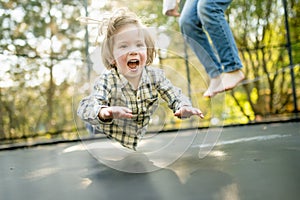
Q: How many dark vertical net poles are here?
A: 3